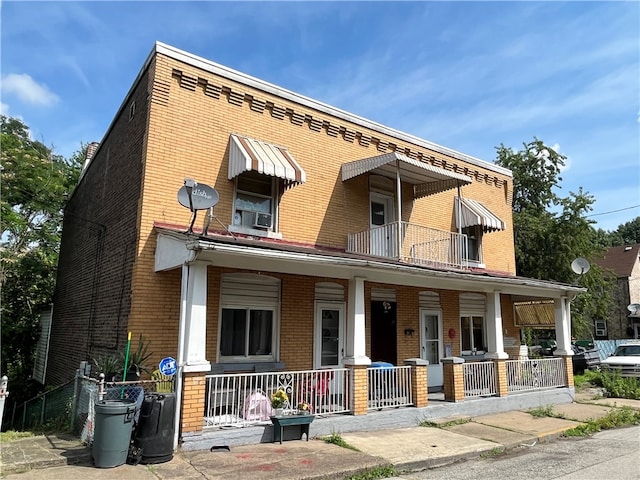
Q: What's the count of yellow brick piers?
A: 6